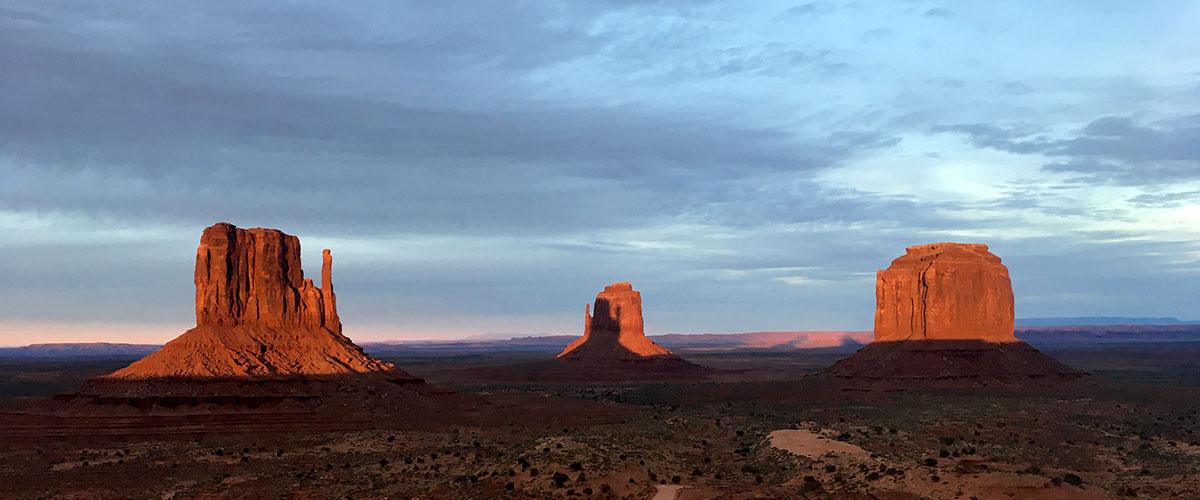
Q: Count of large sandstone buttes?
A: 3